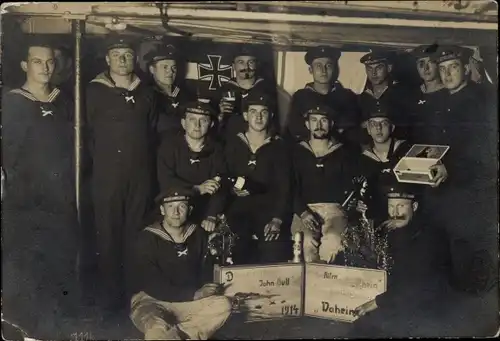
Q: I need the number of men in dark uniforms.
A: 14